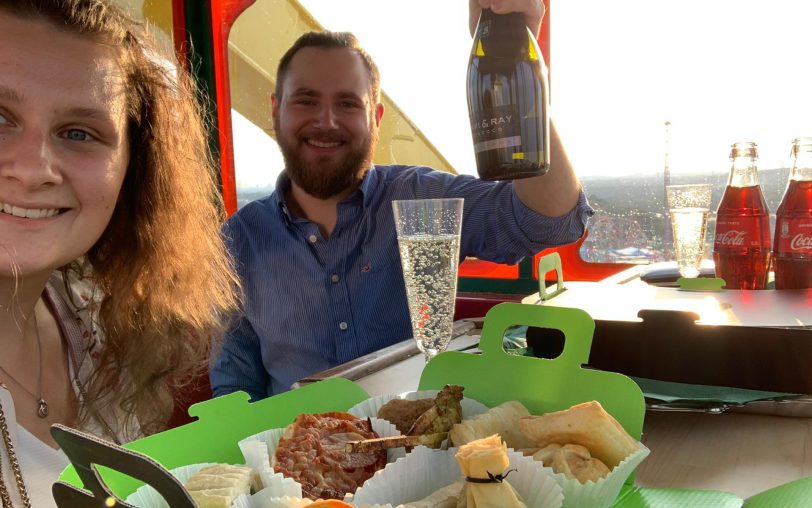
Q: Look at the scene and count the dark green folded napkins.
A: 1